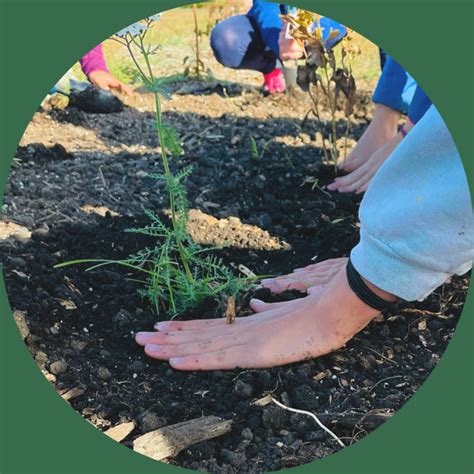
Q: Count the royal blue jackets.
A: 2